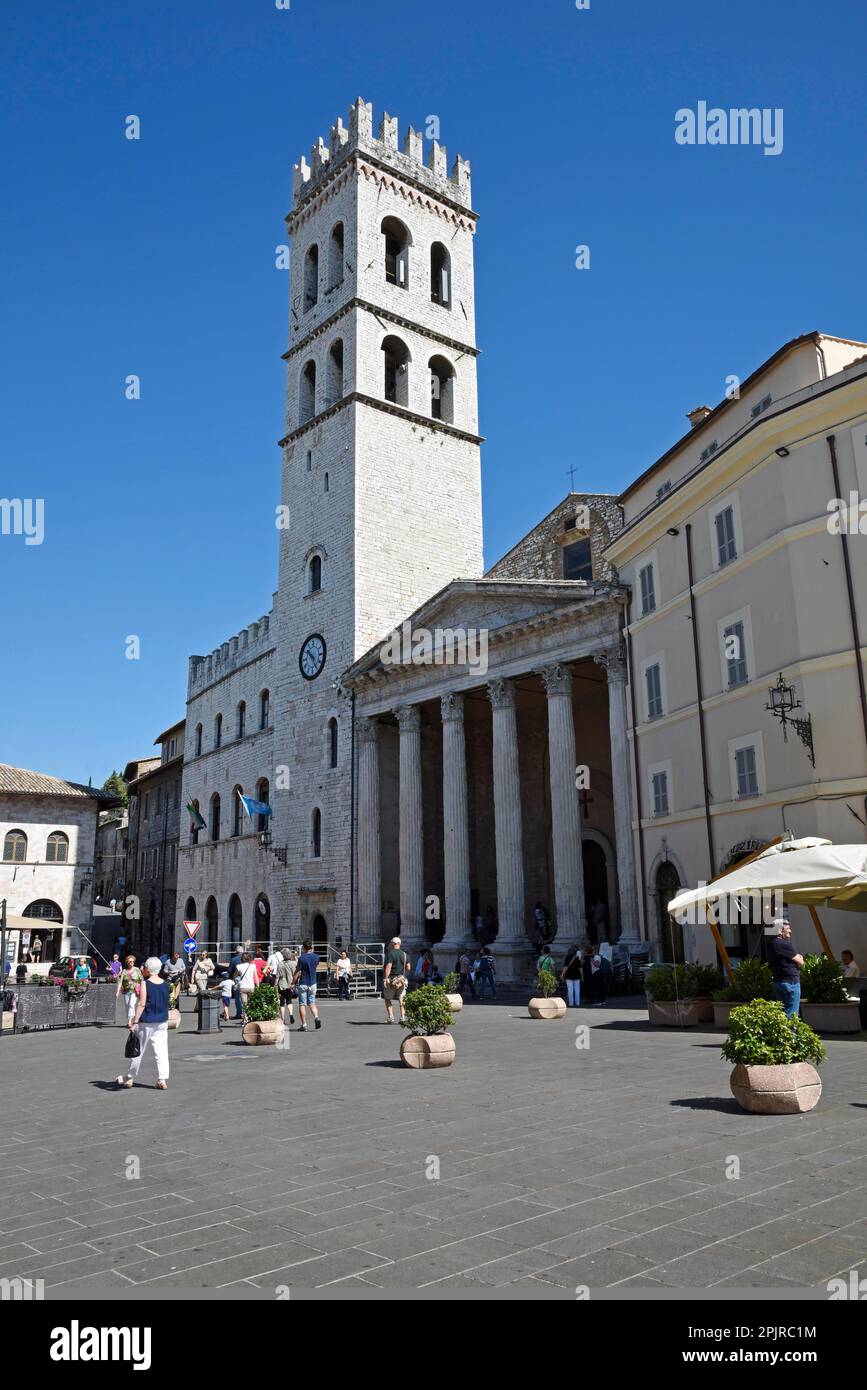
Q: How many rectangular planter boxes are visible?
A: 3